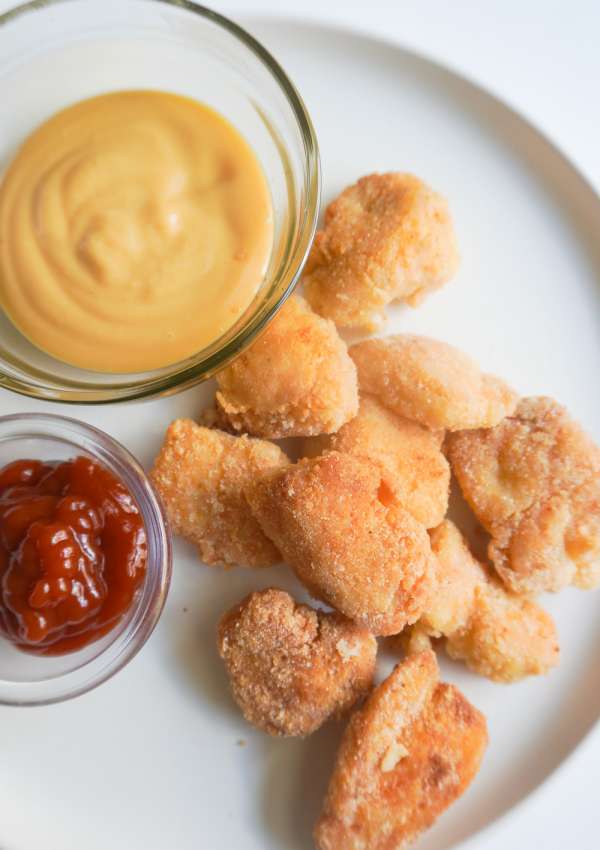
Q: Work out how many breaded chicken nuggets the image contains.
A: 10